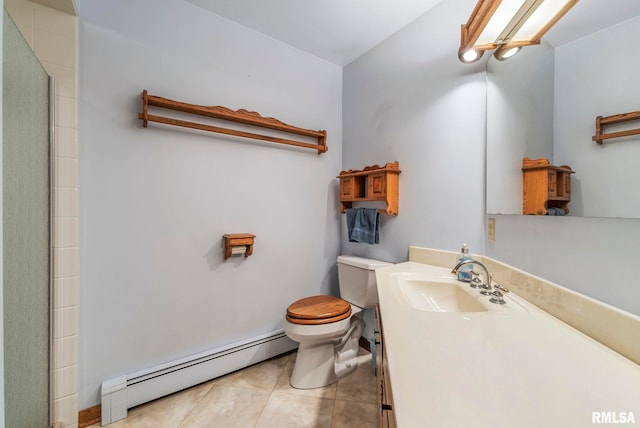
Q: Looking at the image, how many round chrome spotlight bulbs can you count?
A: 2